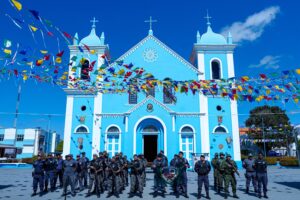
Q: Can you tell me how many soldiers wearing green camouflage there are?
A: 3